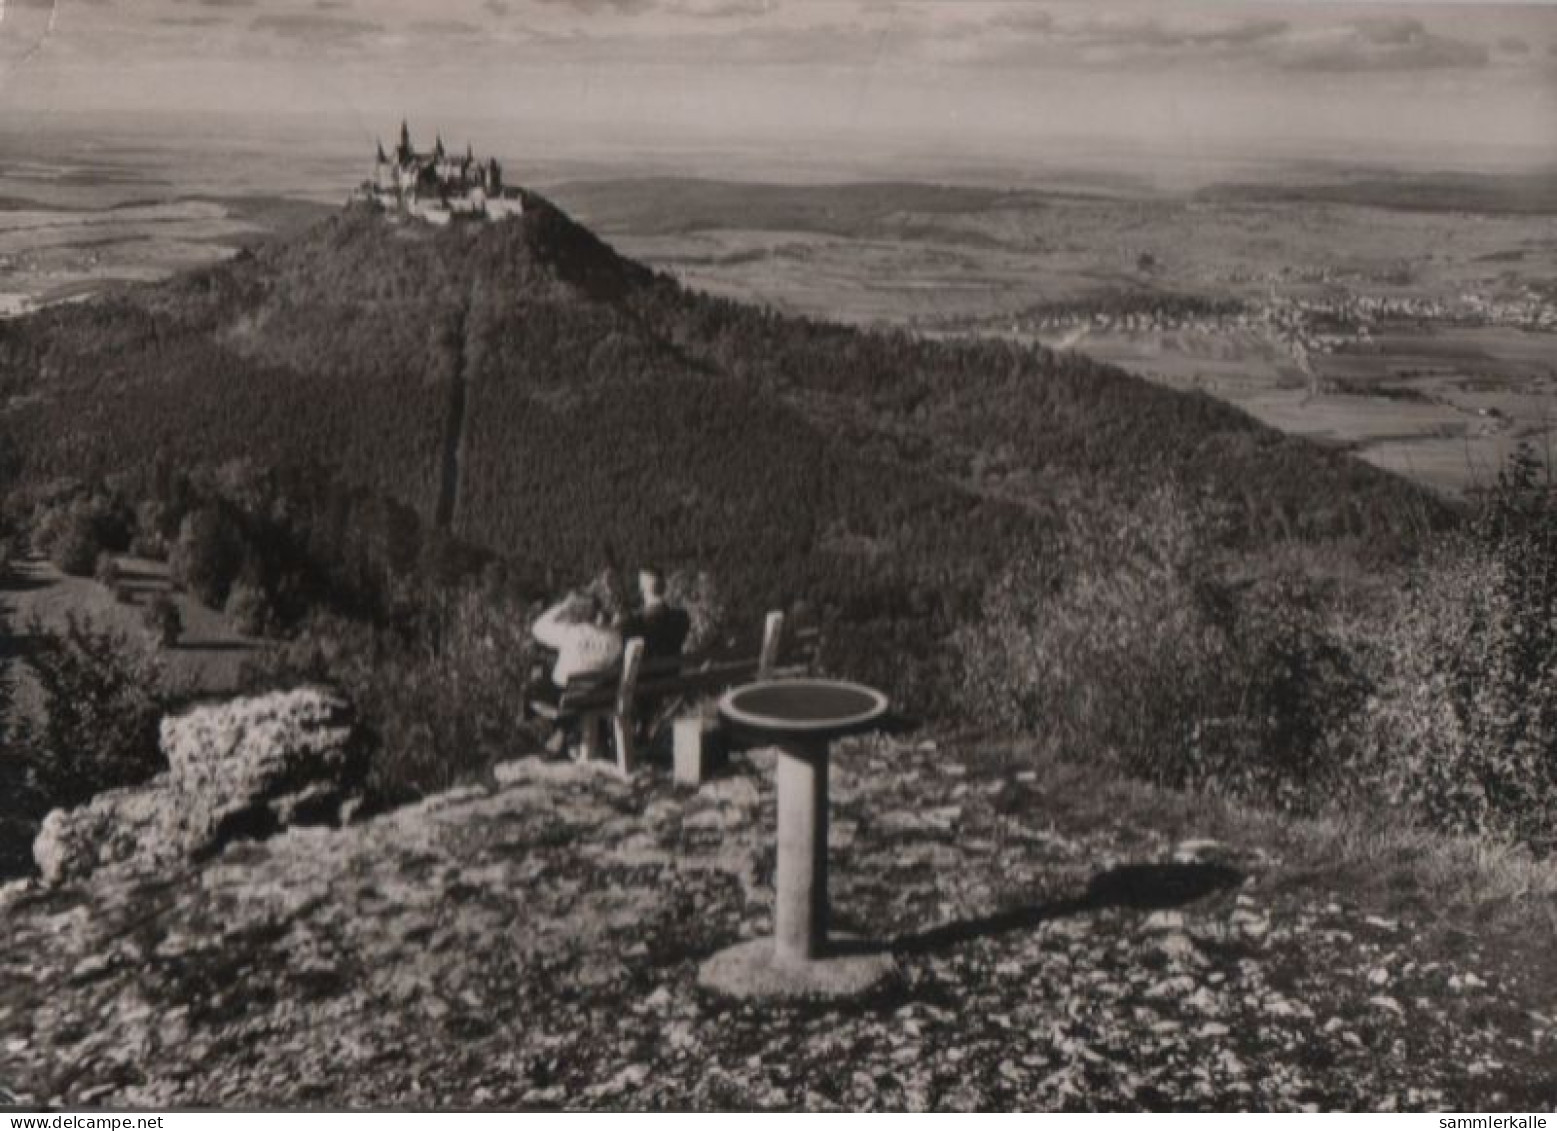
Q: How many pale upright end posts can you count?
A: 2